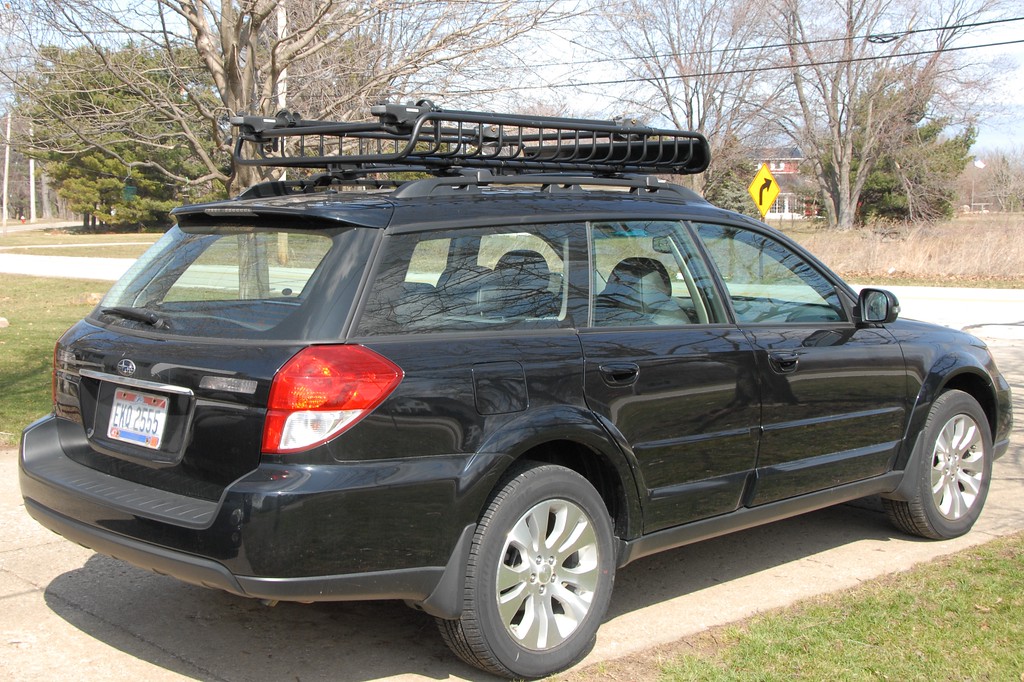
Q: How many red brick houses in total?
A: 1